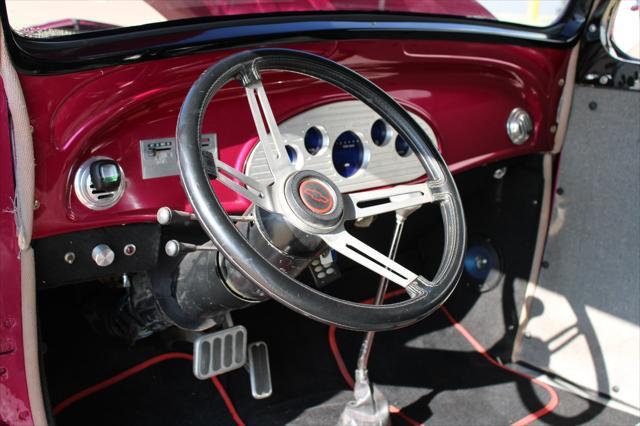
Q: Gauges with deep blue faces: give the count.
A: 5